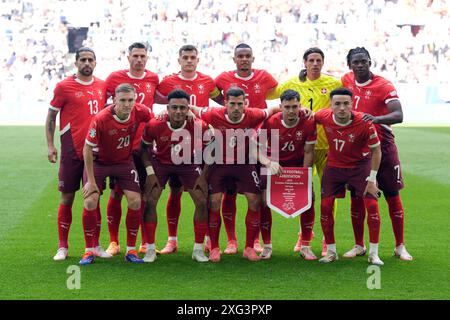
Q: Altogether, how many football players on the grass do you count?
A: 11